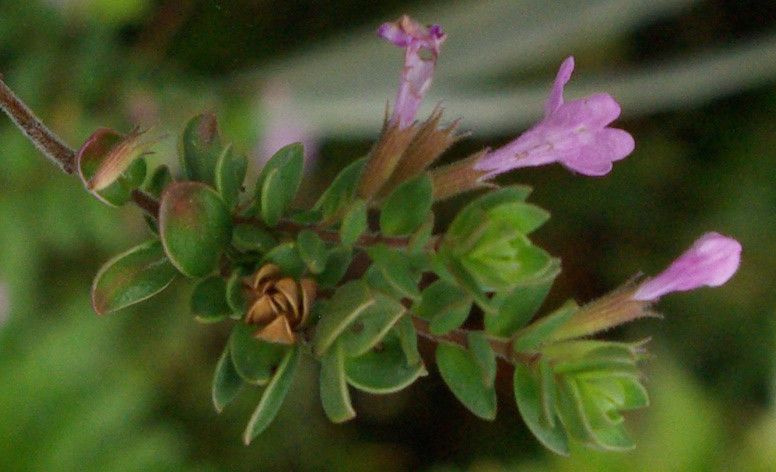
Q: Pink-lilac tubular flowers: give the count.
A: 3